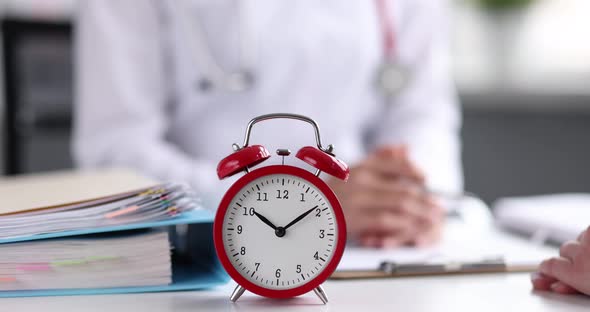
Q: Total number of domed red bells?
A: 2